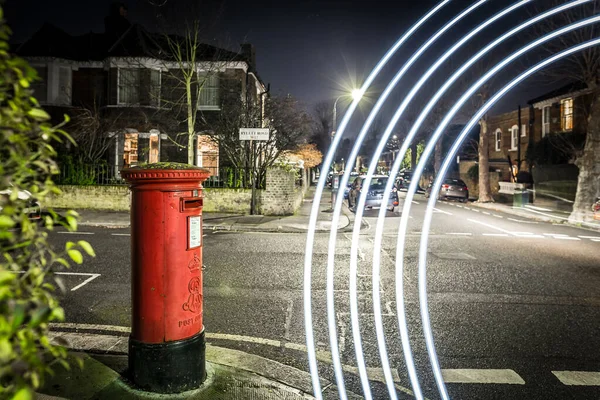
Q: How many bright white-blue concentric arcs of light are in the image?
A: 6